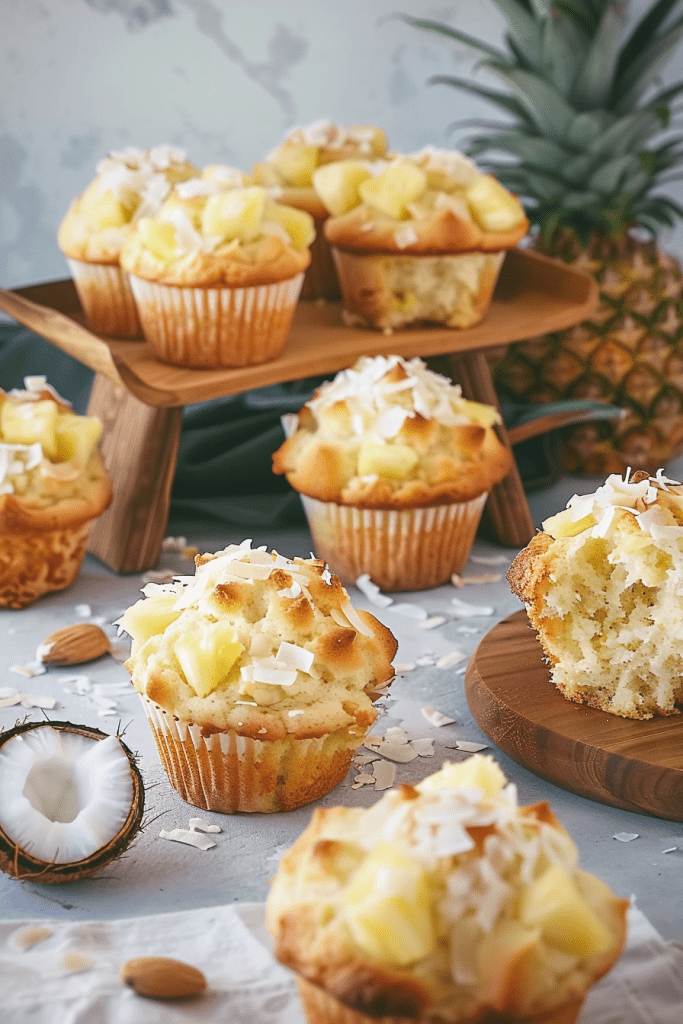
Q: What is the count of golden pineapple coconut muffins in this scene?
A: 9